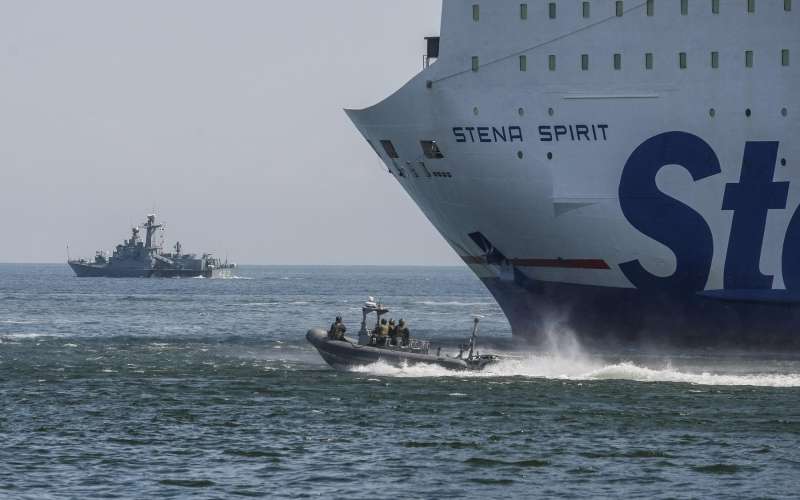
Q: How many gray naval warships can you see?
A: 1